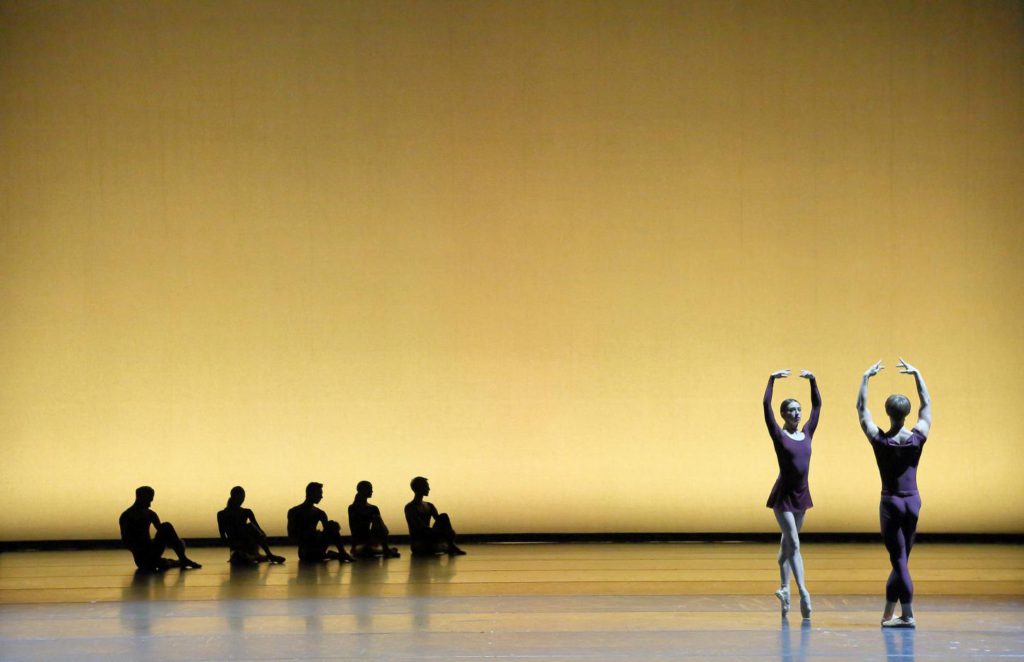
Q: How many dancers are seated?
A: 5